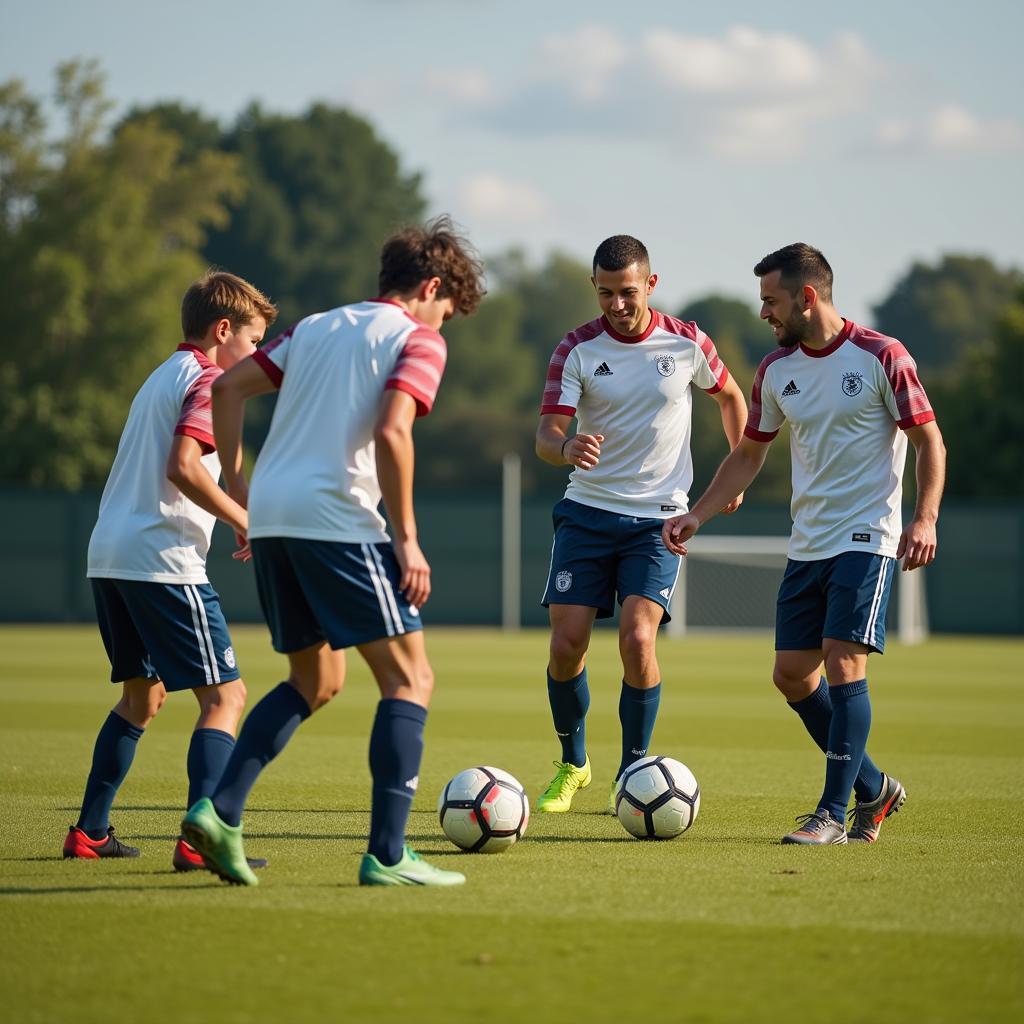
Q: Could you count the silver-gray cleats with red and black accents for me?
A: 2